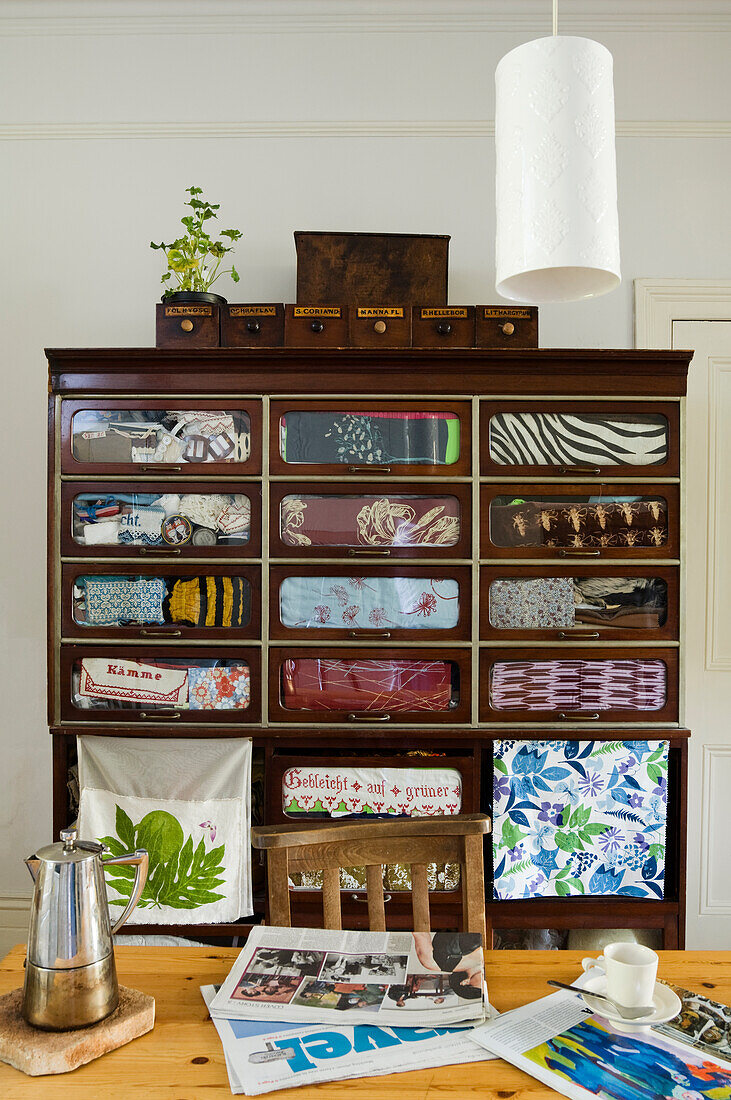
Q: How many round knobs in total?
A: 6